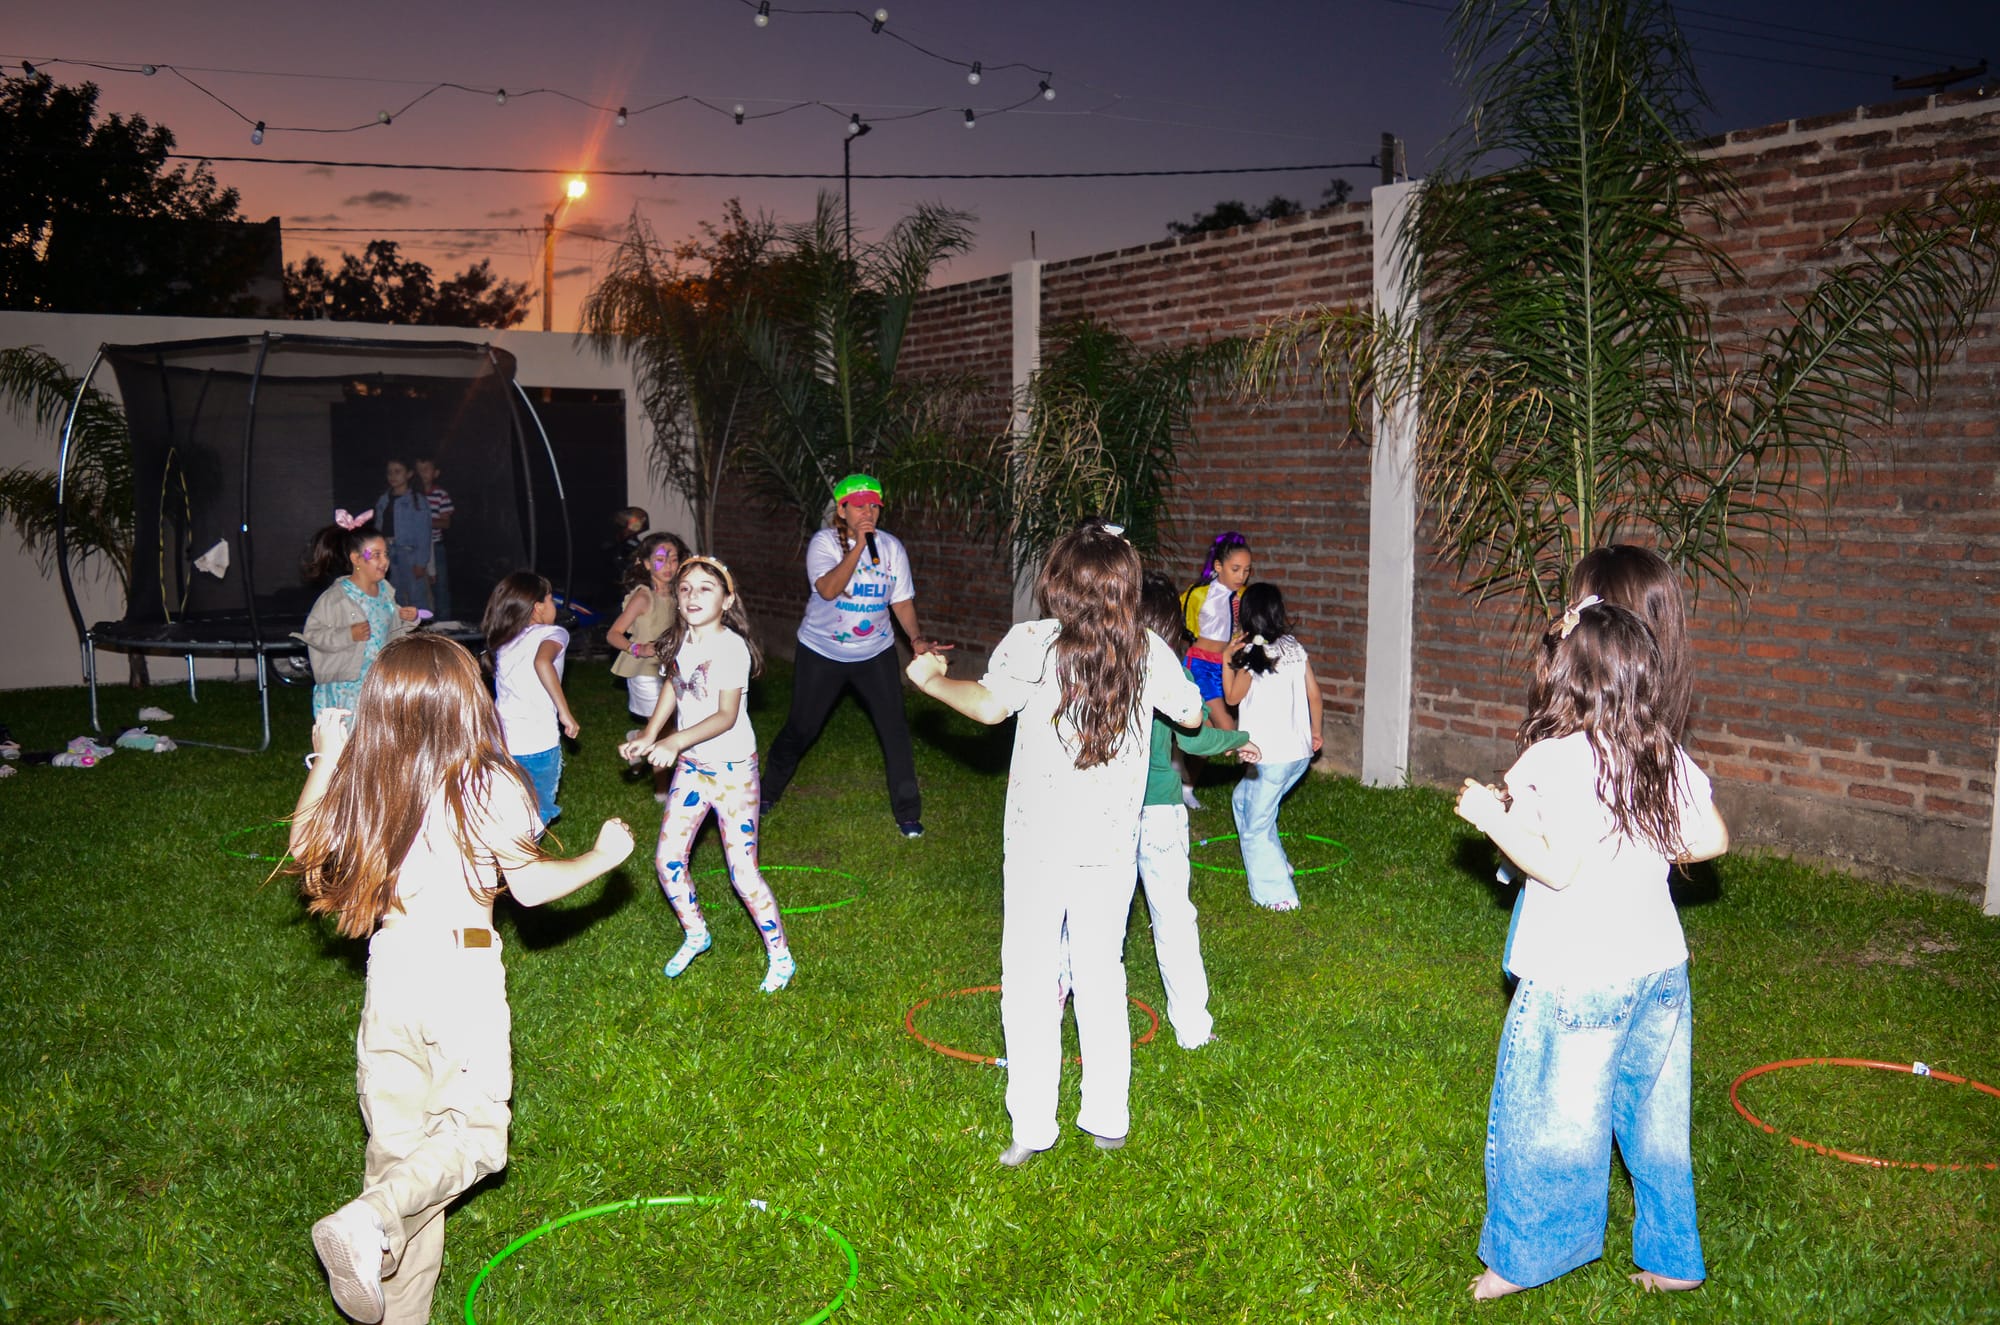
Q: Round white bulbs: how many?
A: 13